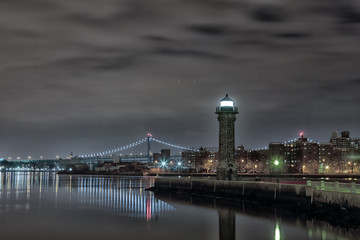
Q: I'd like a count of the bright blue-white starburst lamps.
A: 2